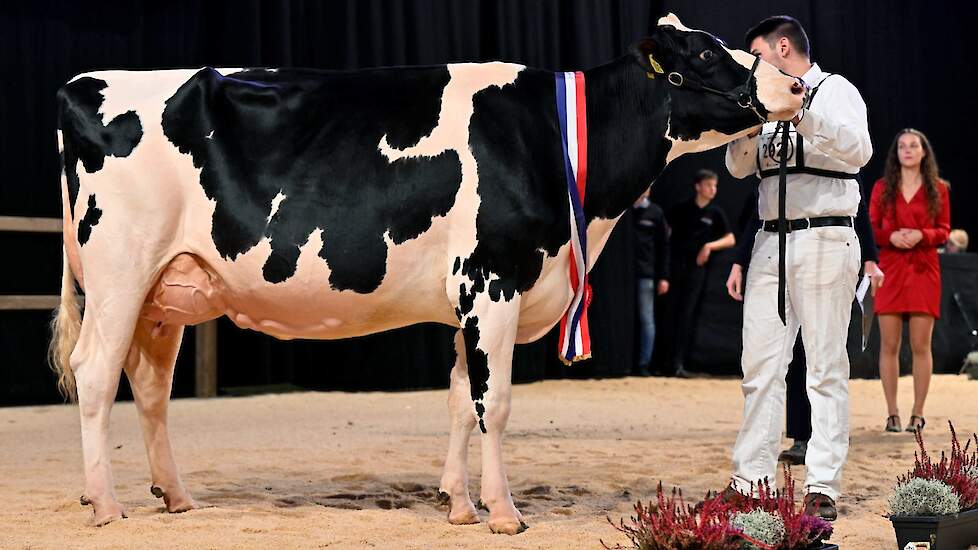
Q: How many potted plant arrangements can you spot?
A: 2